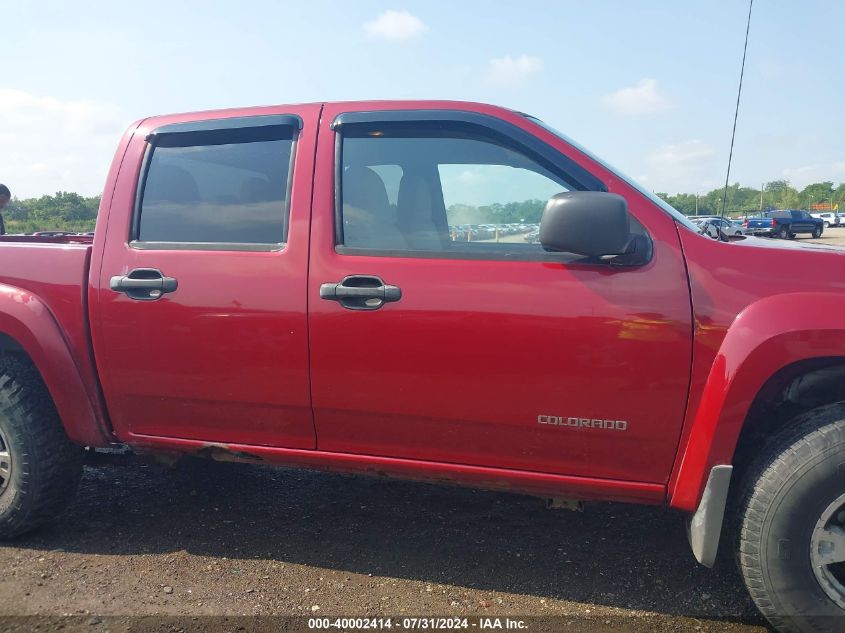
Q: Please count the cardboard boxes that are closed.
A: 0